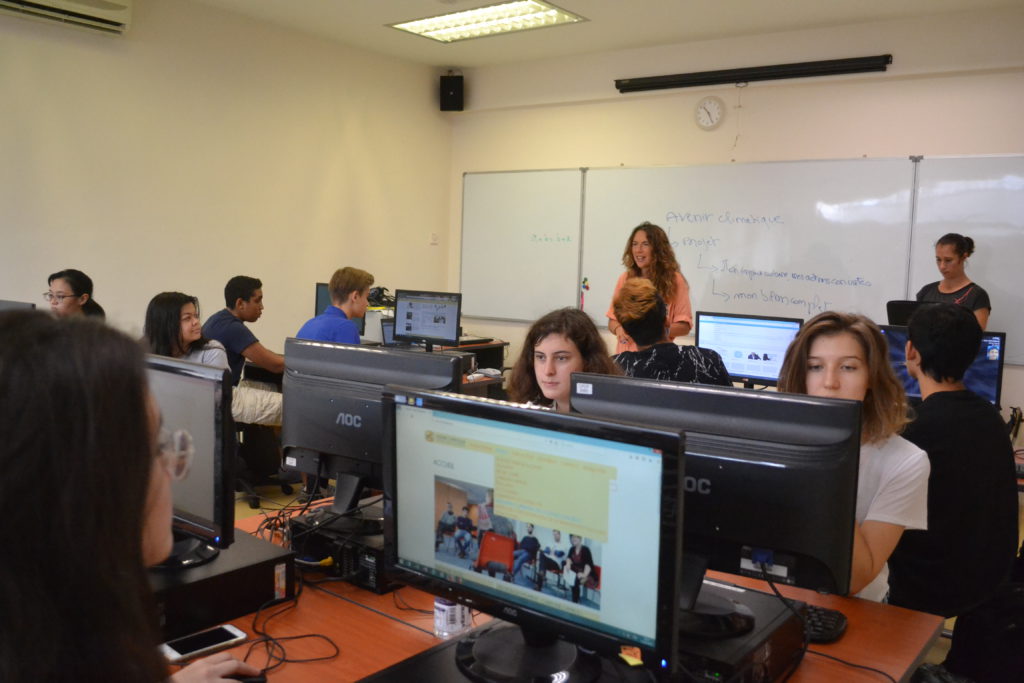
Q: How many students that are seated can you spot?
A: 9